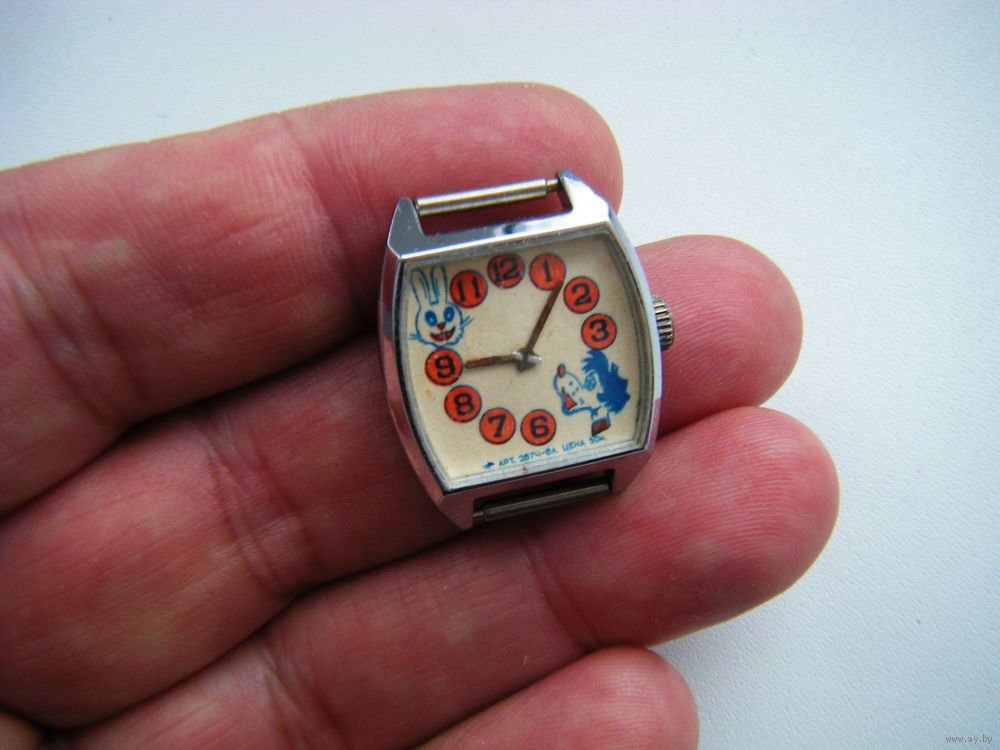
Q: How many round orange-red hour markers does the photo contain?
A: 9